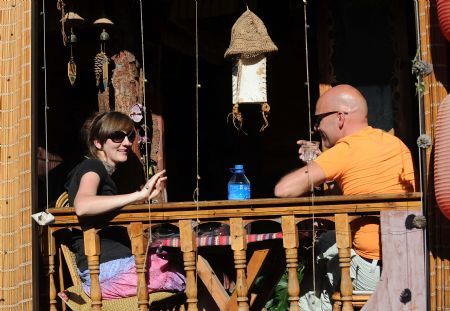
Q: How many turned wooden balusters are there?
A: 7